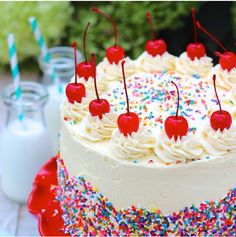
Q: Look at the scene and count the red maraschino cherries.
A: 10